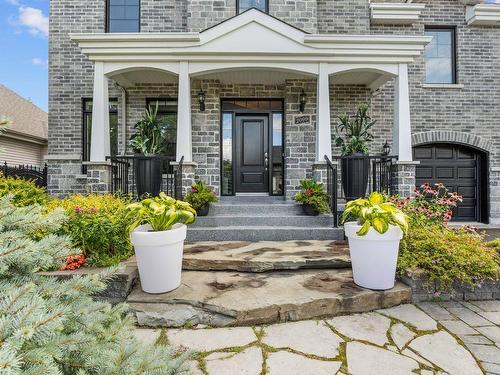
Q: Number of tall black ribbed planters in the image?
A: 2